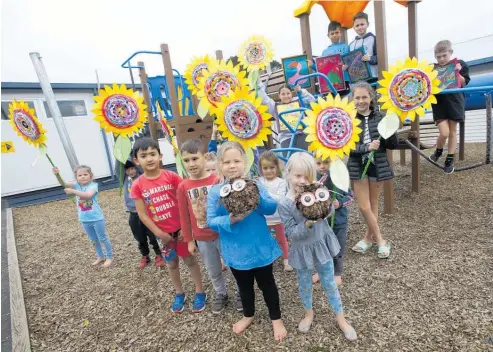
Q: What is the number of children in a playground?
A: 14